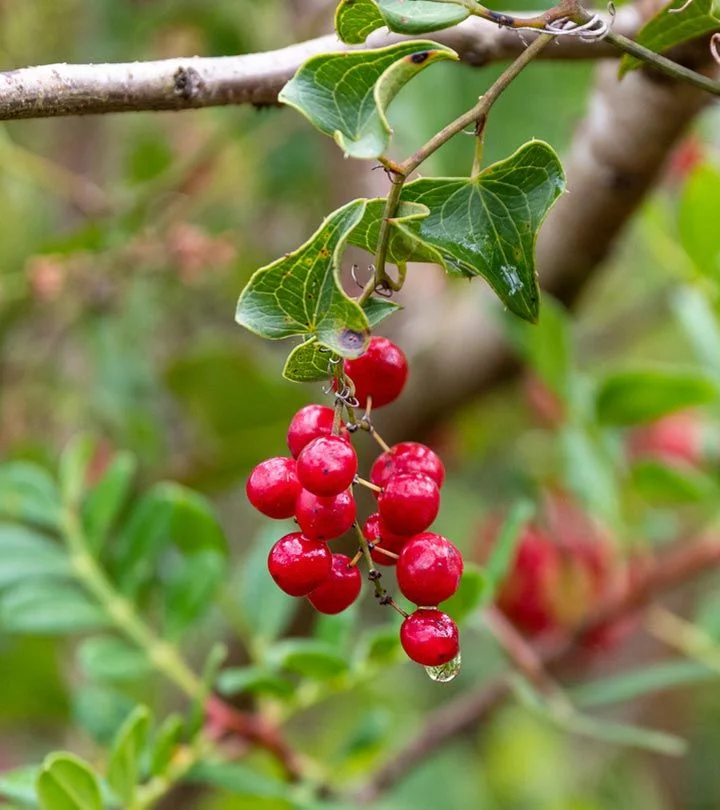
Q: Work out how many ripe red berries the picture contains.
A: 12